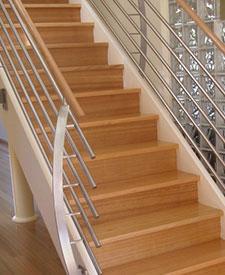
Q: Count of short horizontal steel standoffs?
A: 8